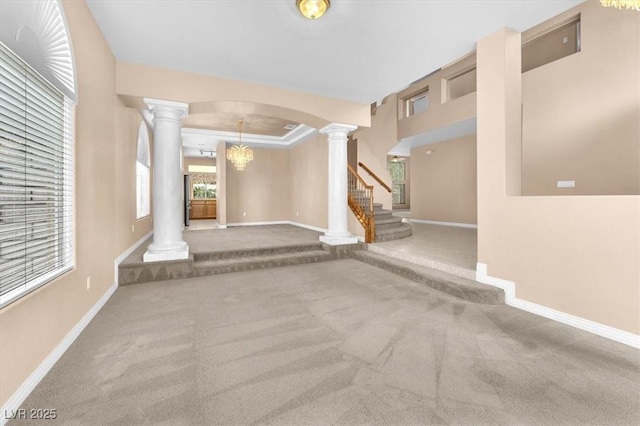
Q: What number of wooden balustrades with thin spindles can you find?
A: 1